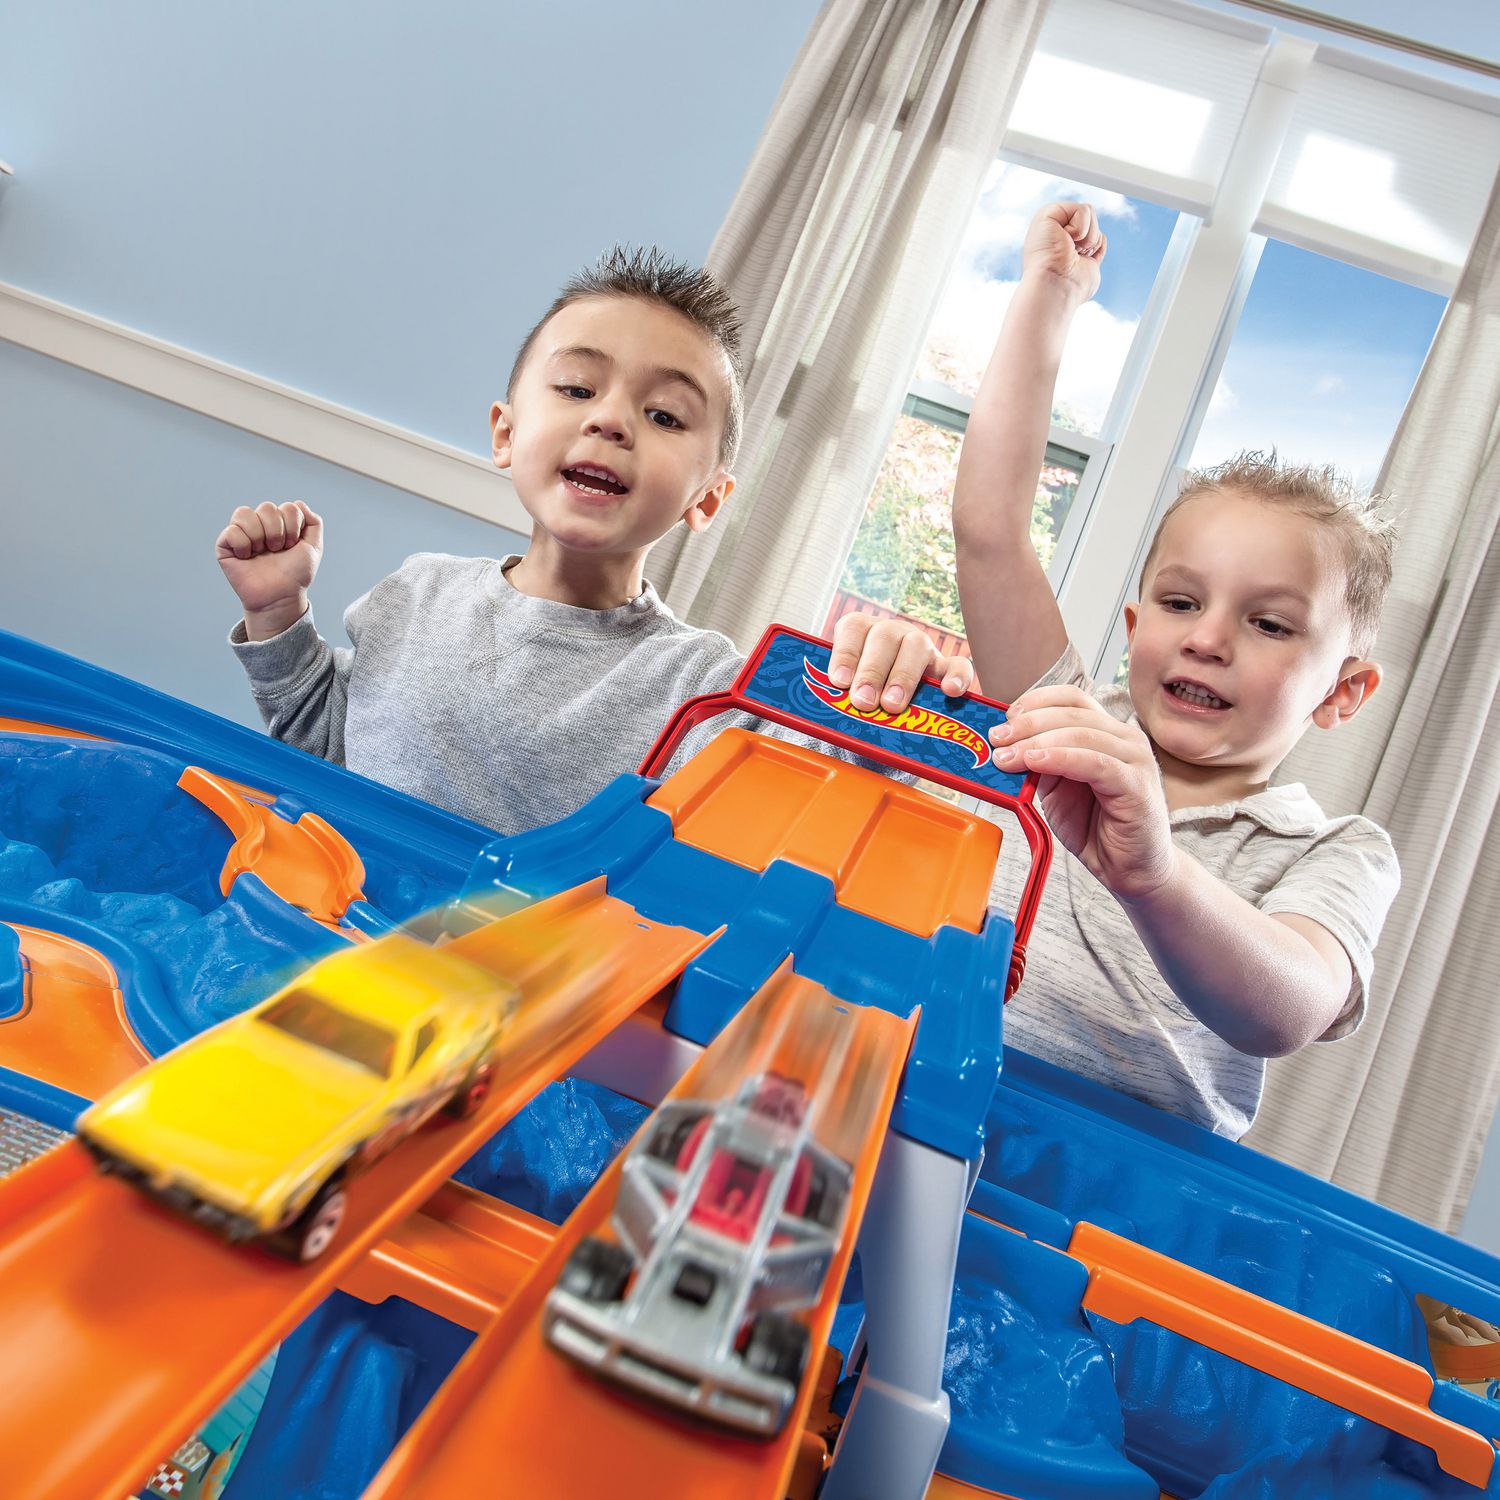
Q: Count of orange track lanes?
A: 2